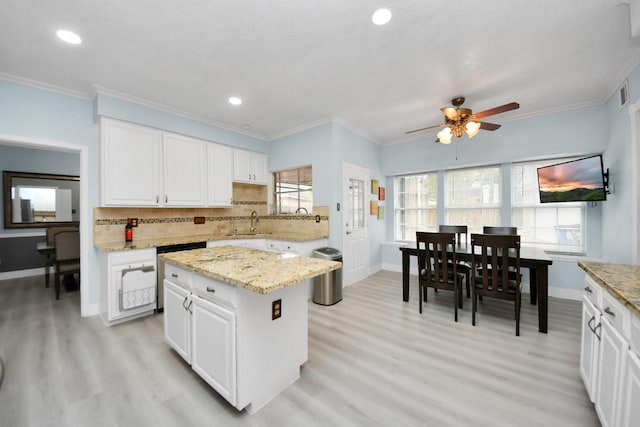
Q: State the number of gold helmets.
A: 0